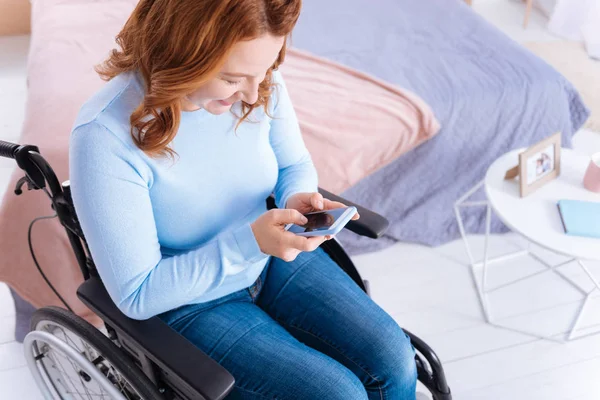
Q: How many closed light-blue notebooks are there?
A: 1